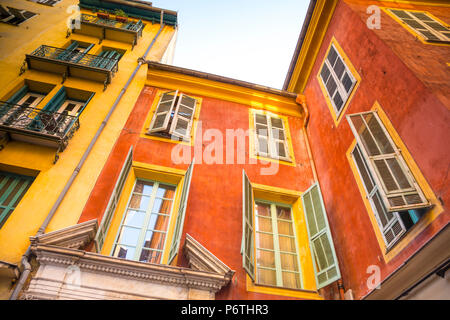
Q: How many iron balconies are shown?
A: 3